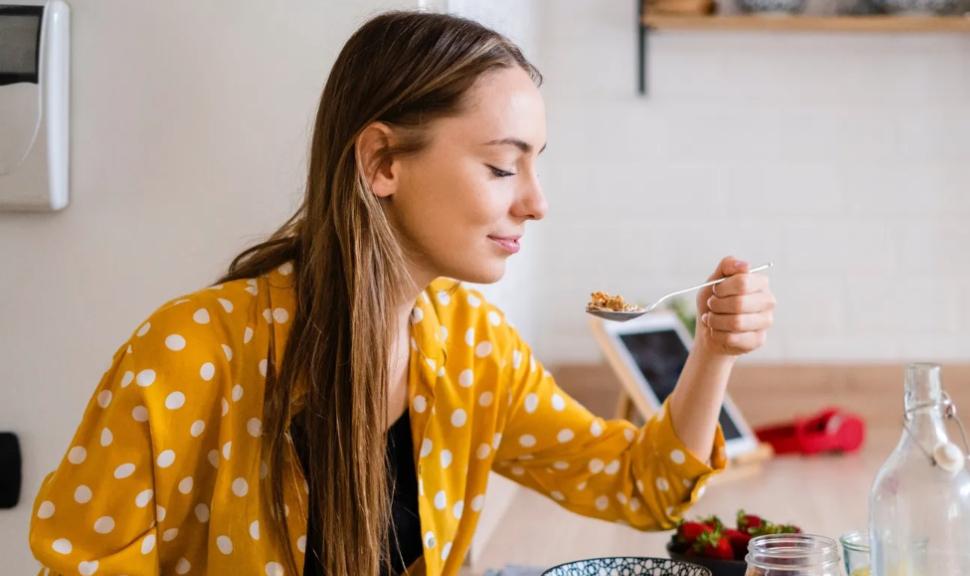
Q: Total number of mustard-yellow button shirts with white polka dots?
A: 1